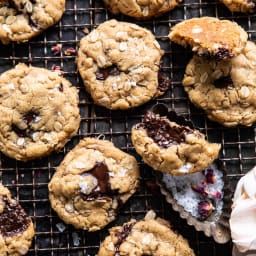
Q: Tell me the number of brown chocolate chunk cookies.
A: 11